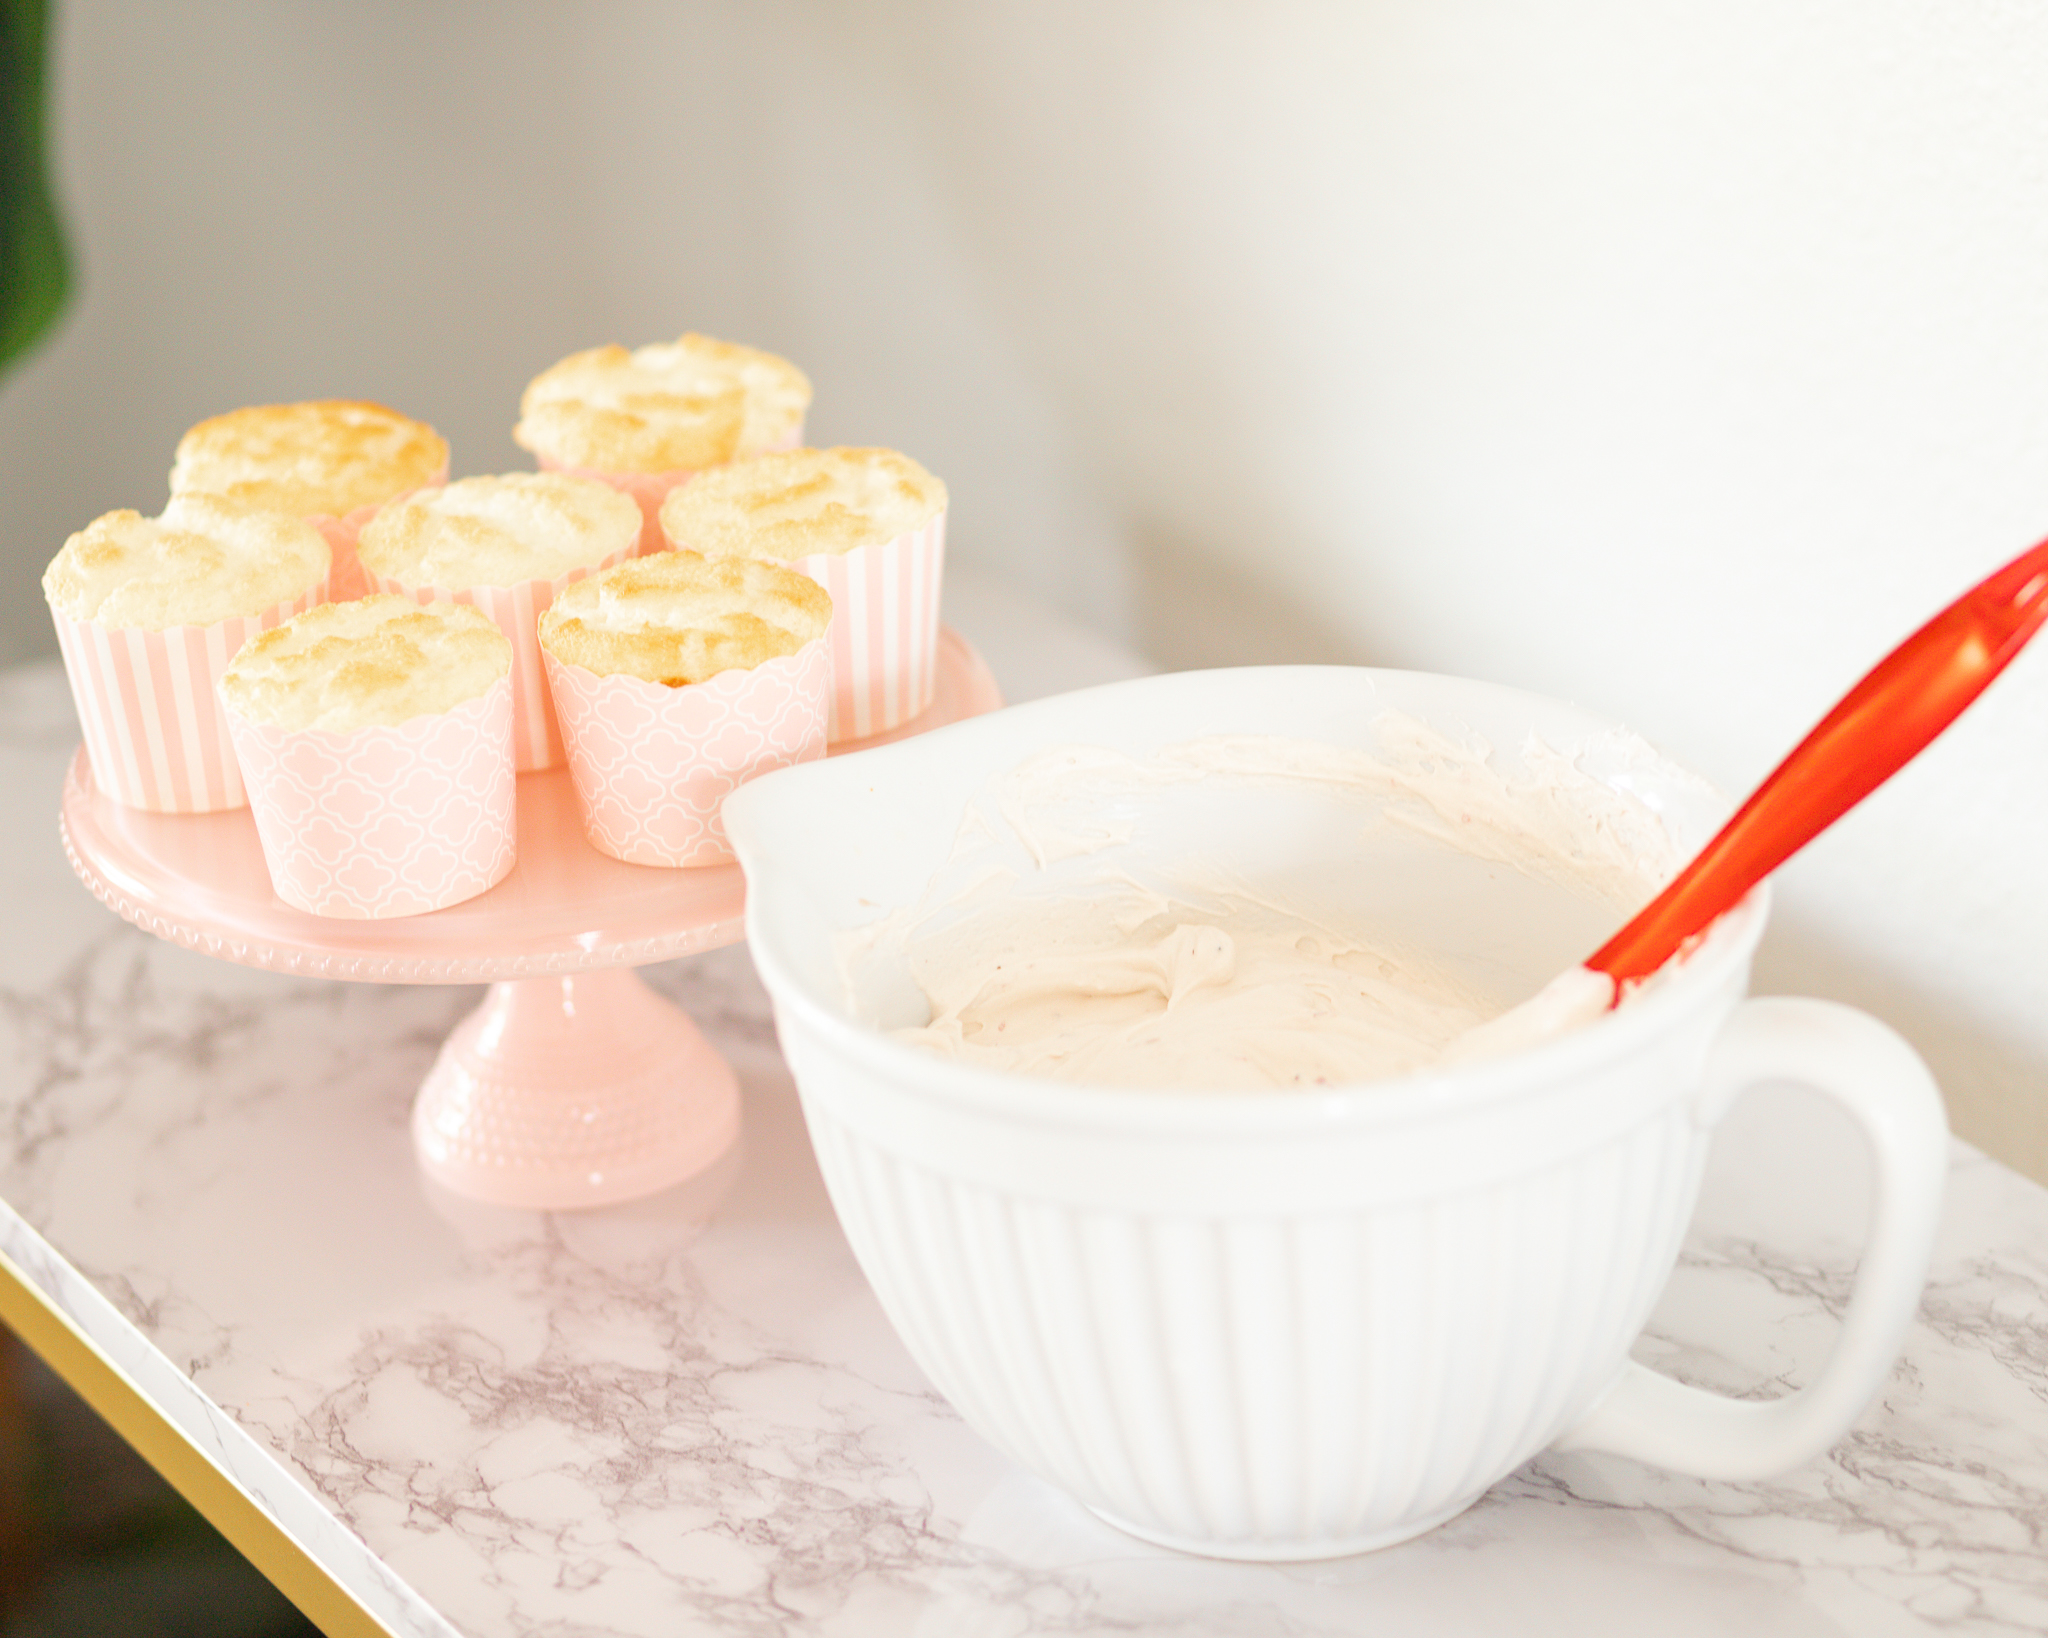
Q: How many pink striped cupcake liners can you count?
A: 3